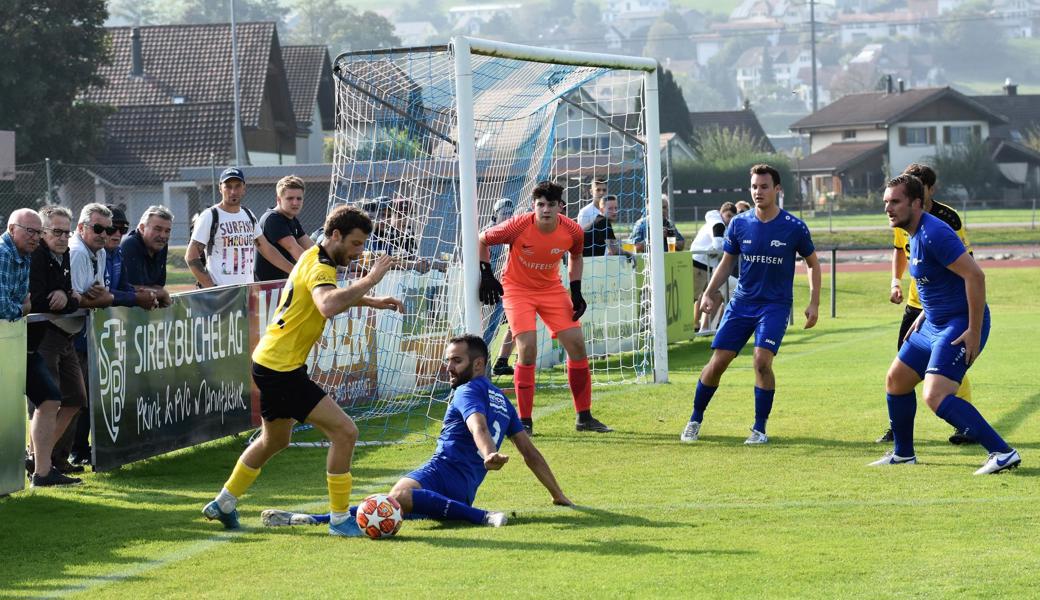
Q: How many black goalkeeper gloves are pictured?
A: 2